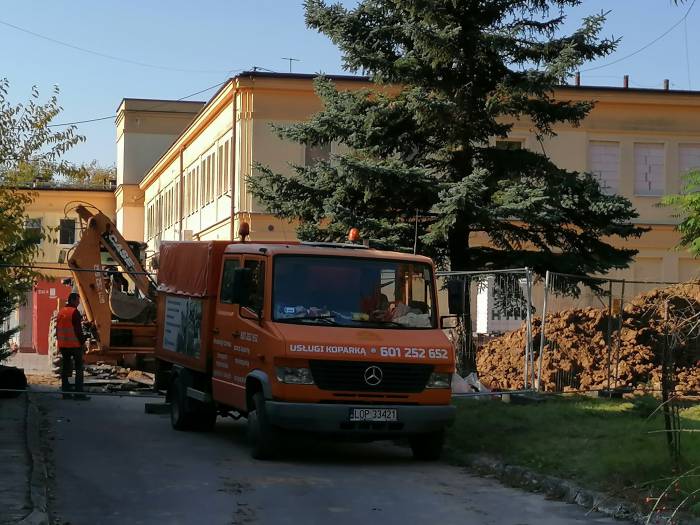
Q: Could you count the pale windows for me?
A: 3